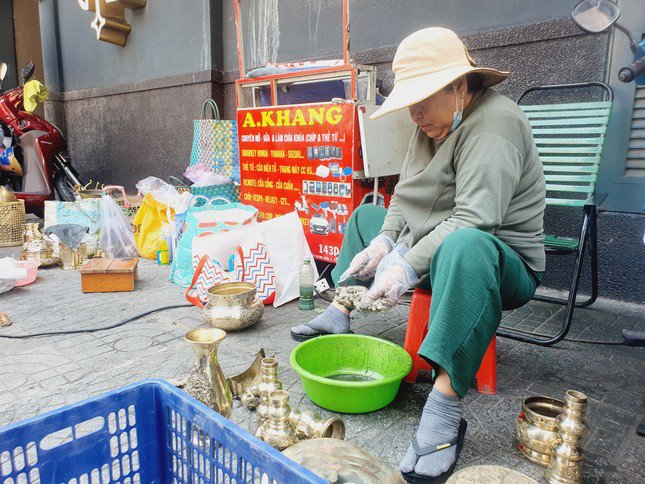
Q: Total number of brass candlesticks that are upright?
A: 3